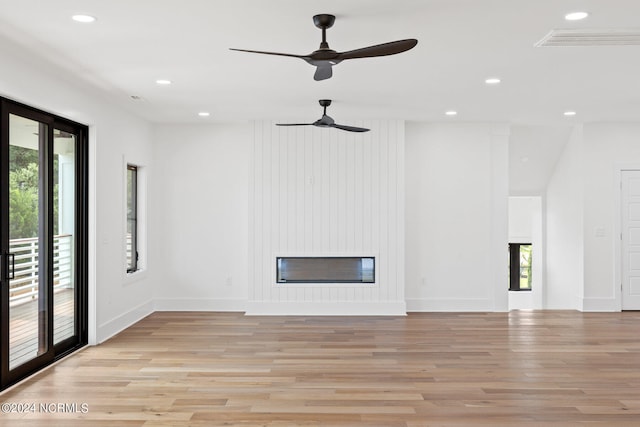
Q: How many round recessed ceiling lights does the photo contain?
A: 7